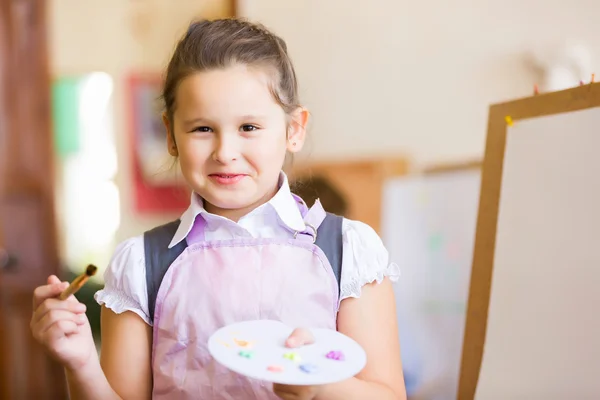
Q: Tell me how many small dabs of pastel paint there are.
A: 6